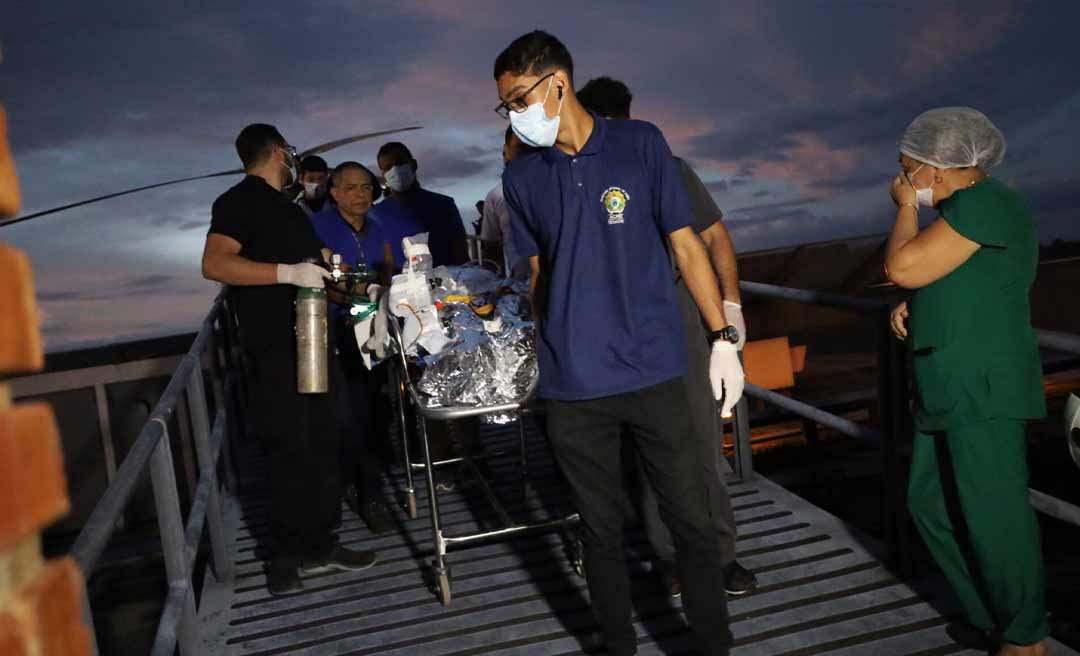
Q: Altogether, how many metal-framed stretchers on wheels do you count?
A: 1